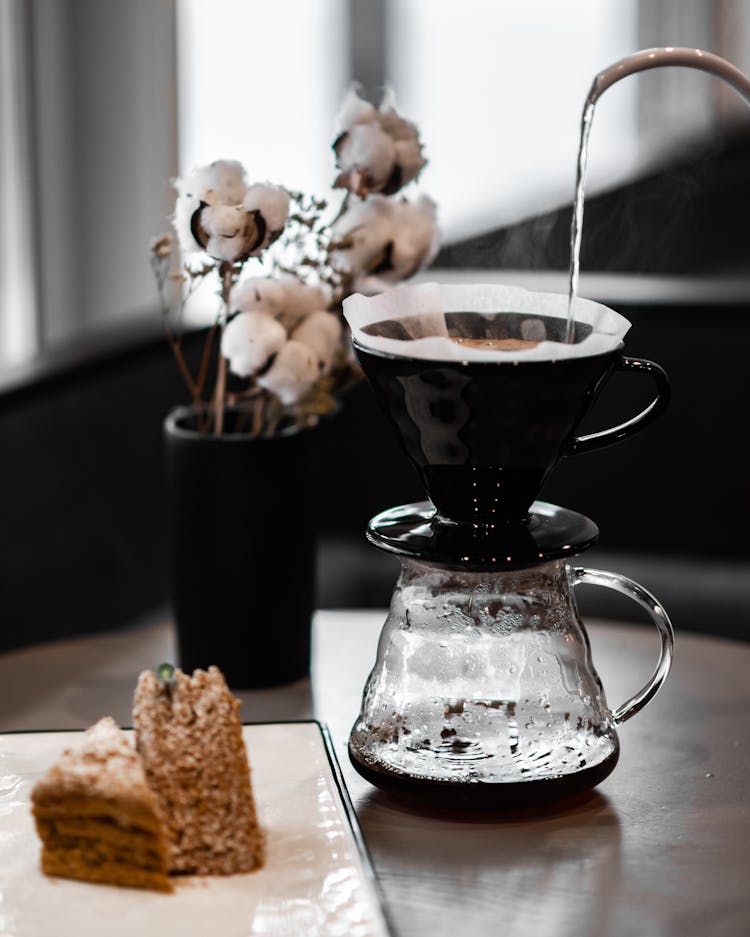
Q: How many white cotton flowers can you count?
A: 4